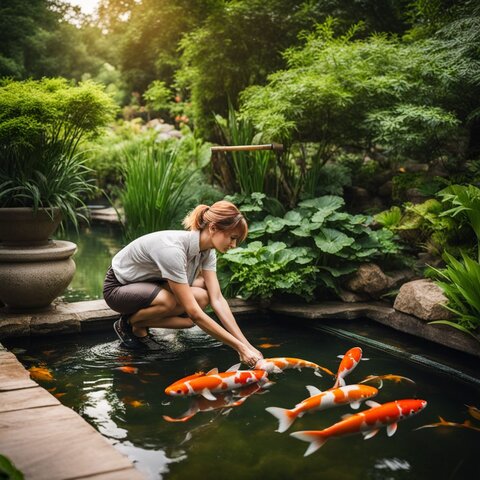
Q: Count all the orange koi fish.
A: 5